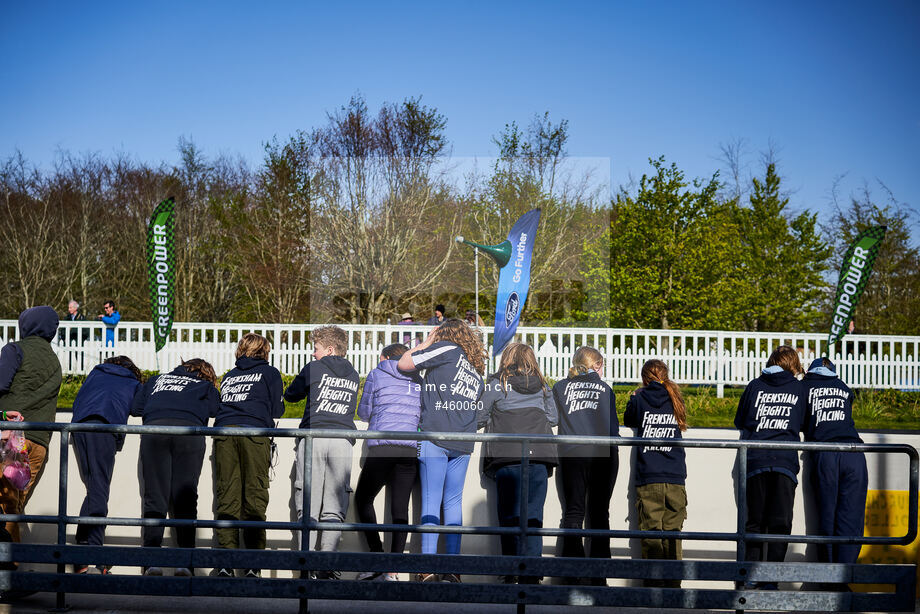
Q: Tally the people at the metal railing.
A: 12